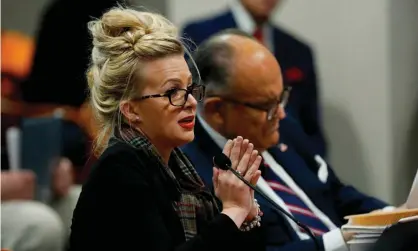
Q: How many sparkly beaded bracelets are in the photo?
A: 1